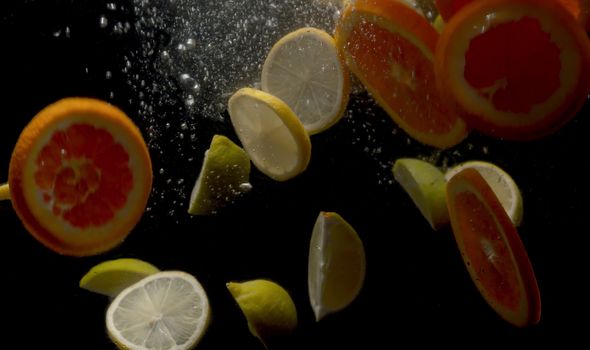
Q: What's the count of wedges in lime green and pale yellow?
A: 5